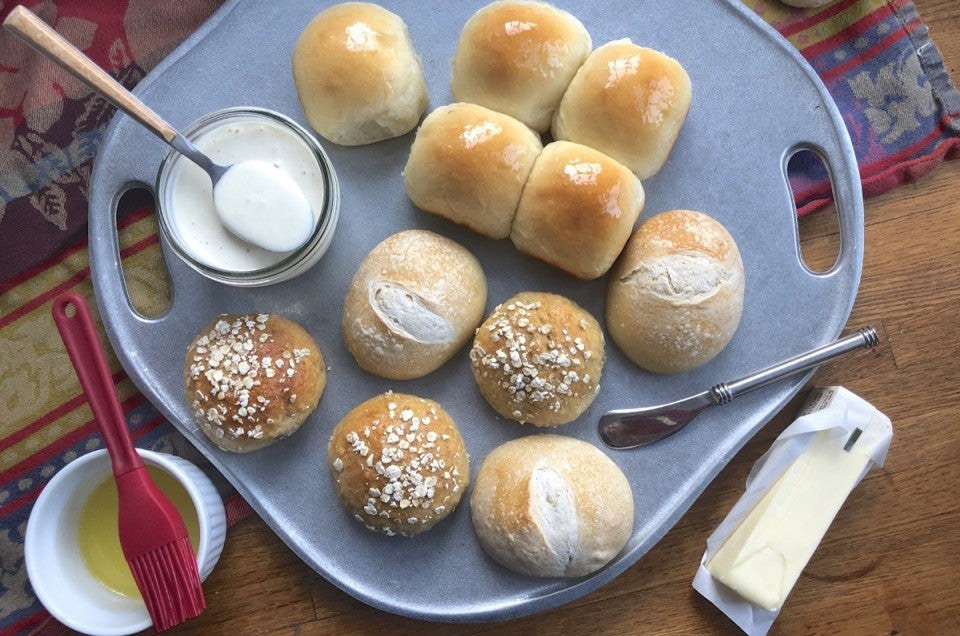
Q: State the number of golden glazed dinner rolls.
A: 5